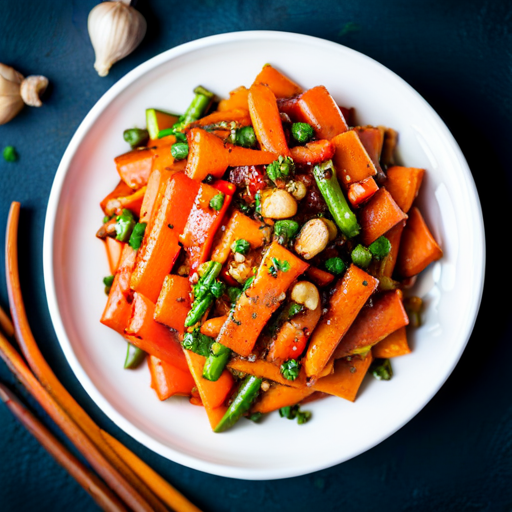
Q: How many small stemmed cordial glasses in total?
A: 0